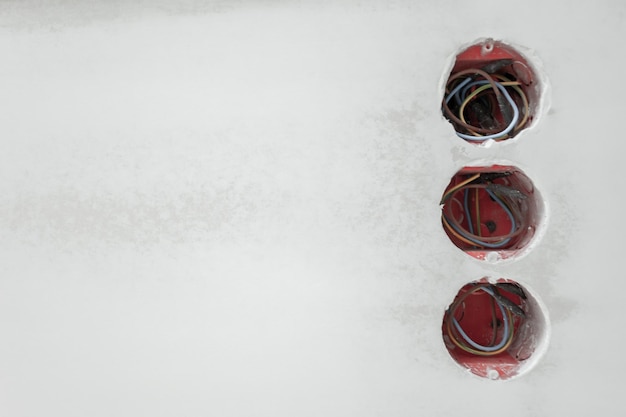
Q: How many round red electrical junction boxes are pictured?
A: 3